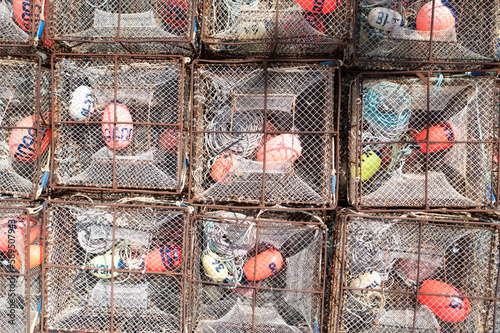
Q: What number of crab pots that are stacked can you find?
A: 12